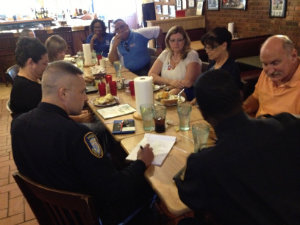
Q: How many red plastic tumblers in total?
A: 5